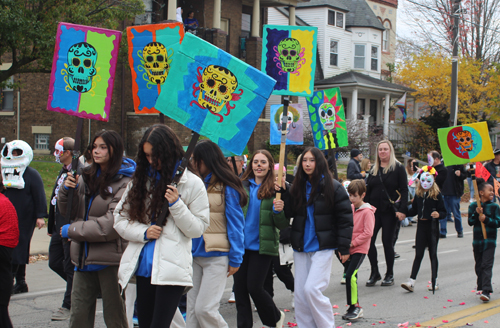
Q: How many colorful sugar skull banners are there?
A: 7